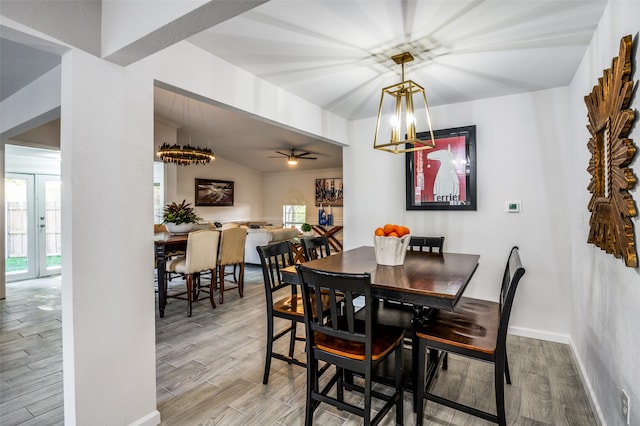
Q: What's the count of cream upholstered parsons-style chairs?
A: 2